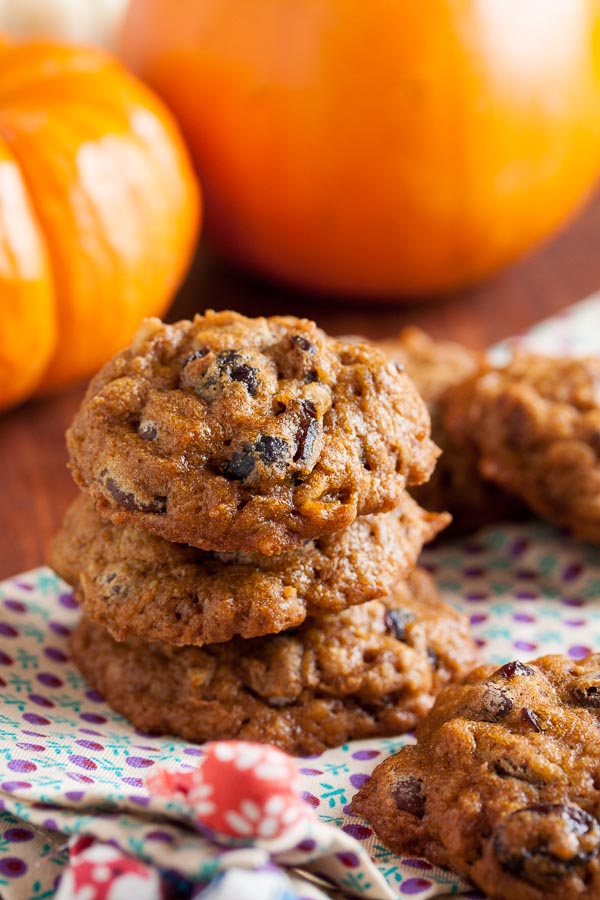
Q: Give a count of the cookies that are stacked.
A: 3